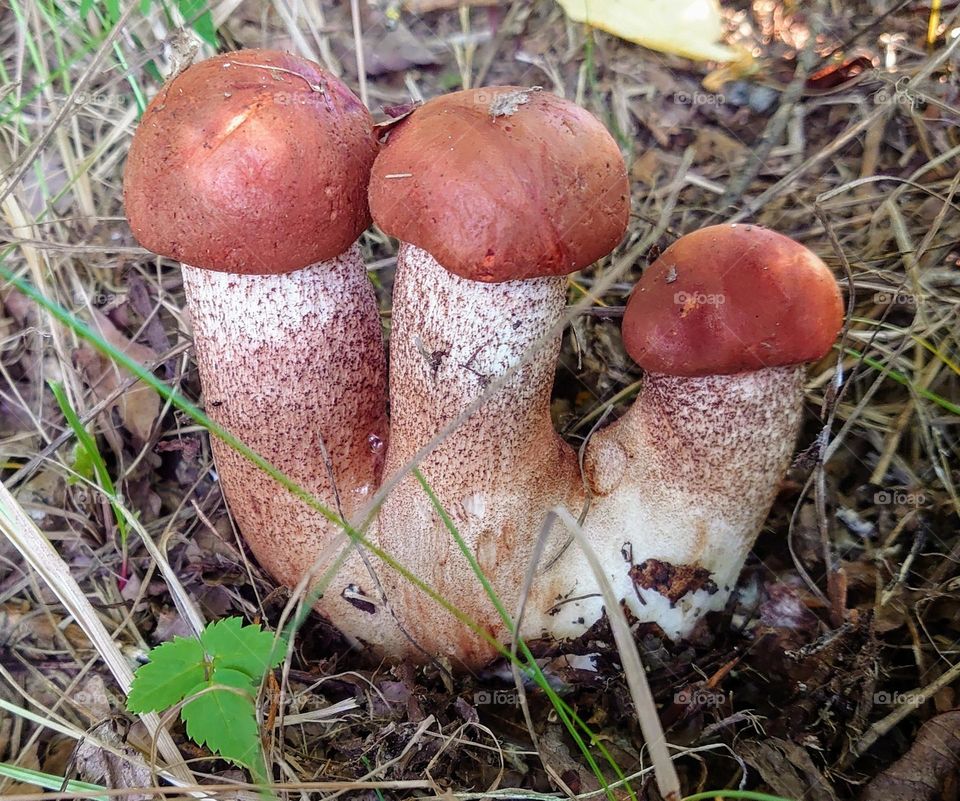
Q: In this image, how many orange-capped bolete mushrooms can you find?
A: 3